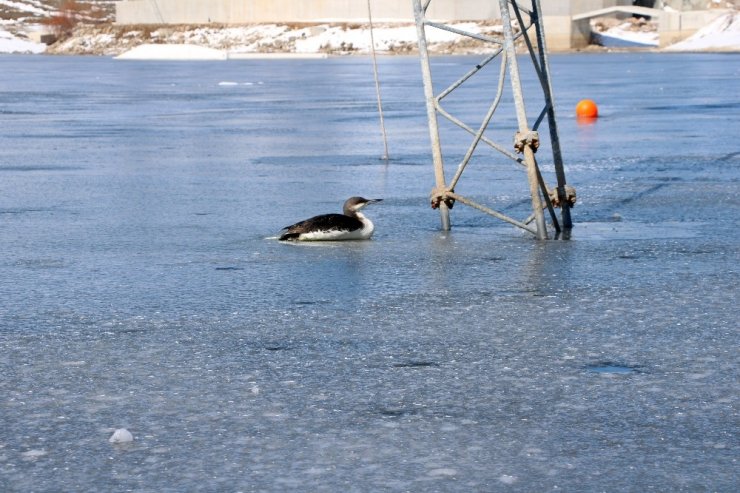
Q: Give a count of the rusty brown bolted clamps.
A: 3